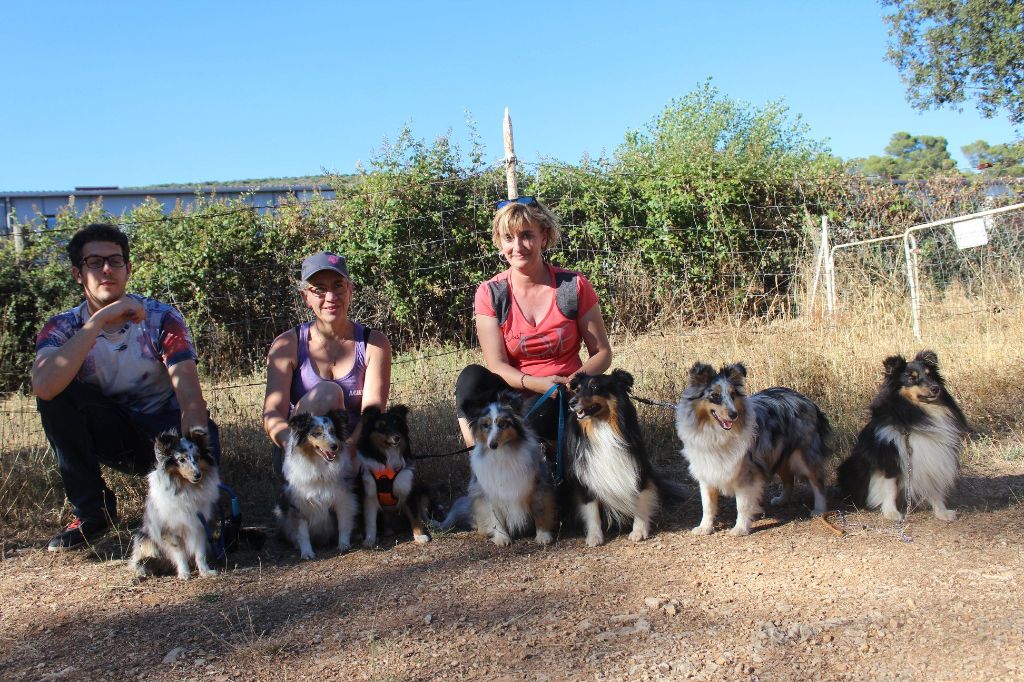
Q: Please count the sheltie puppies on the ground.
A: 7